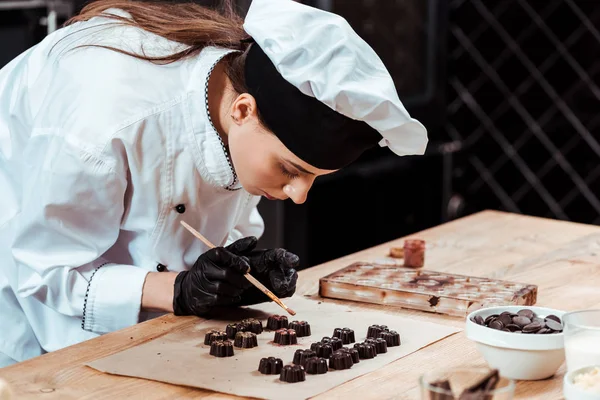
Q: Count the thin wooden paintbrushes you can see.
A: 1